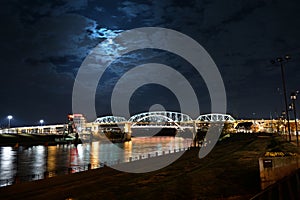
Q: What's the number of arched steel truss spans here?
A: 3